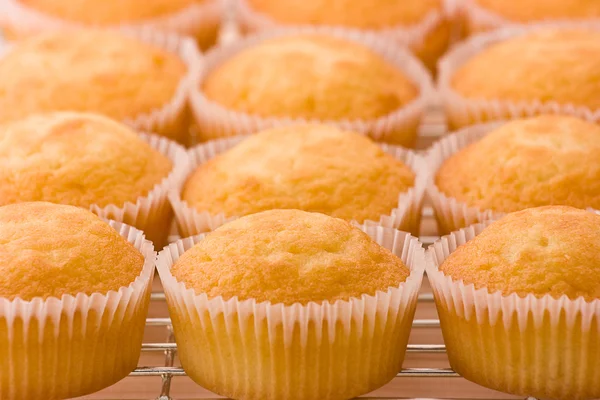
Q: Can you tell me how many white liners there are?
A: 12